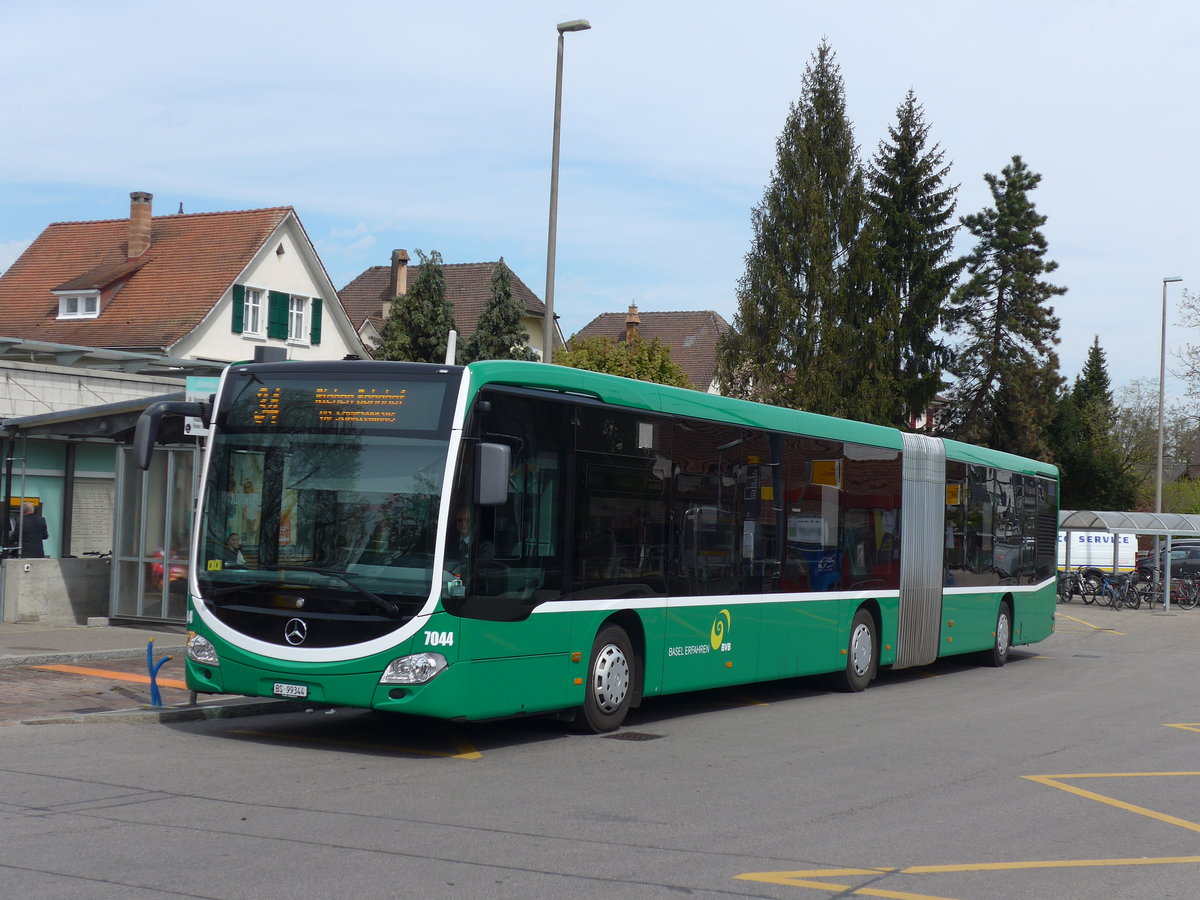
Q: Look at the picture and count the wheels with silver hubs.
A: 3